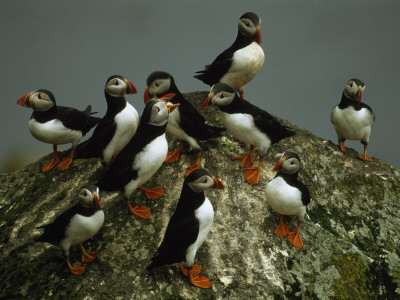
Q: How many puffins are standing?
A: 10